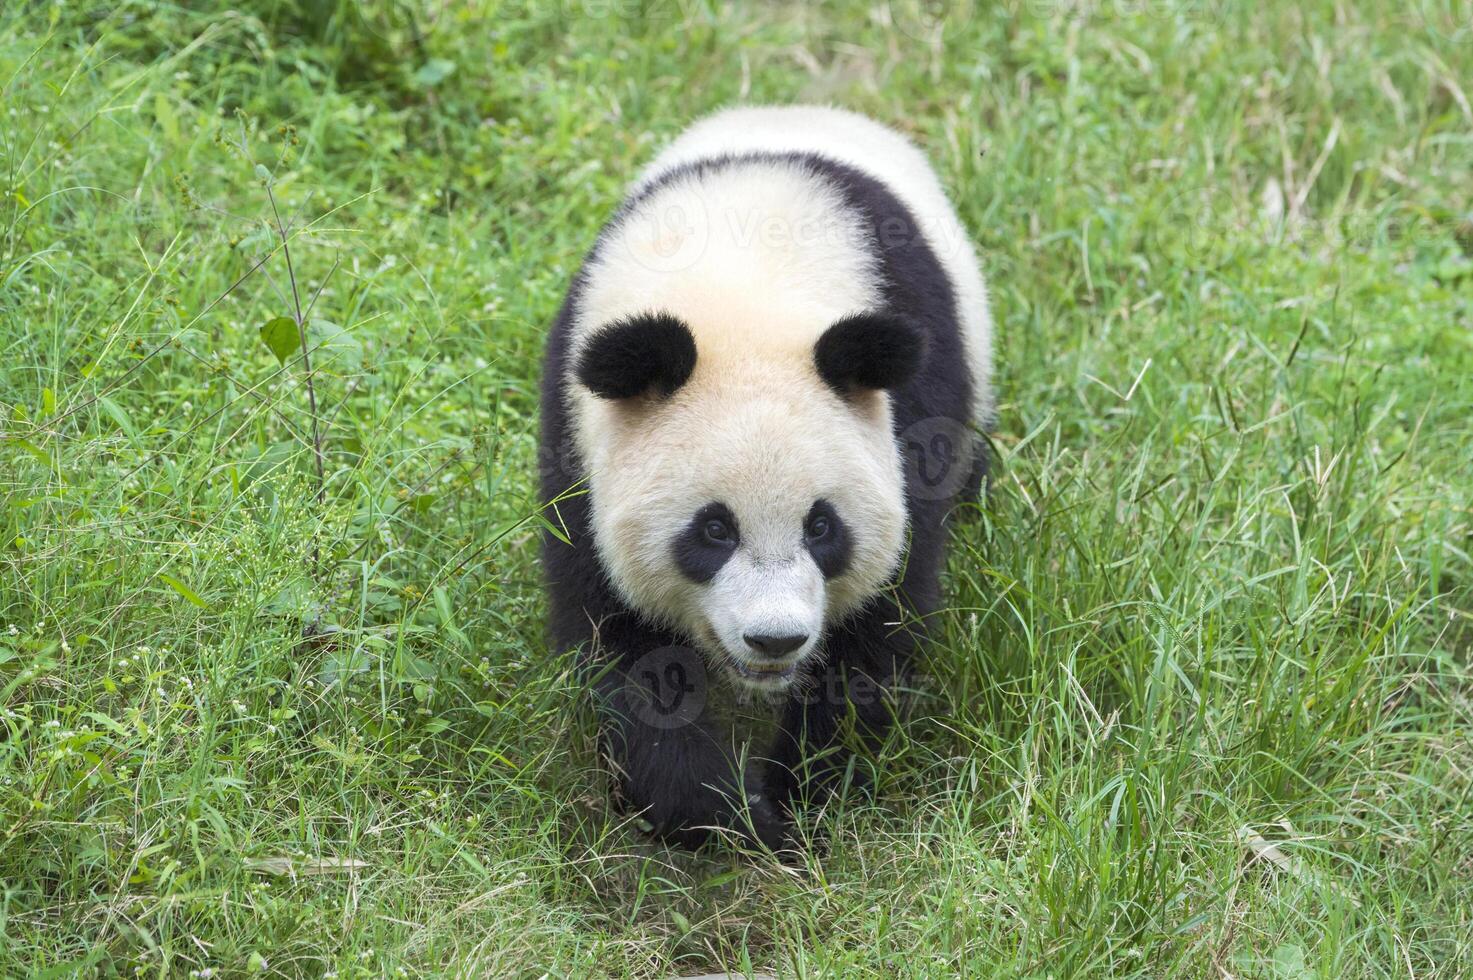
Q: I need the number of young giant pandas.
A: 1